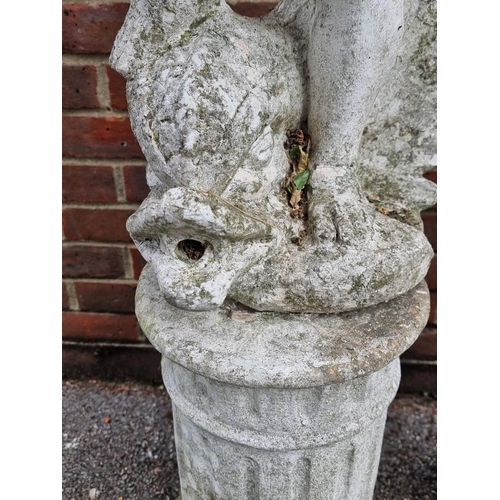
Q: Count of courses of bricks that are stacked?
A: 9